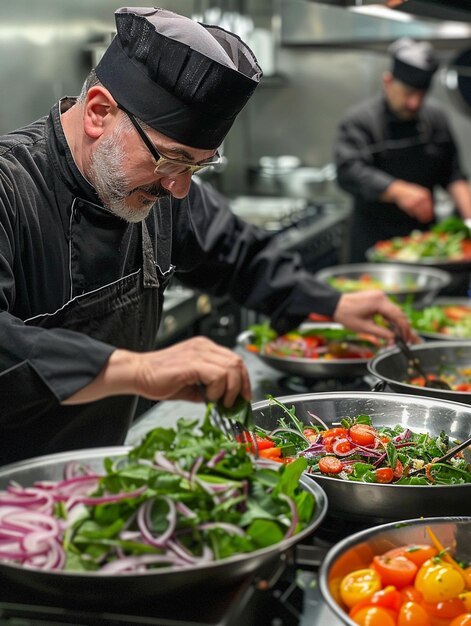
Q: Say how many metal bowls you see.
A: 8